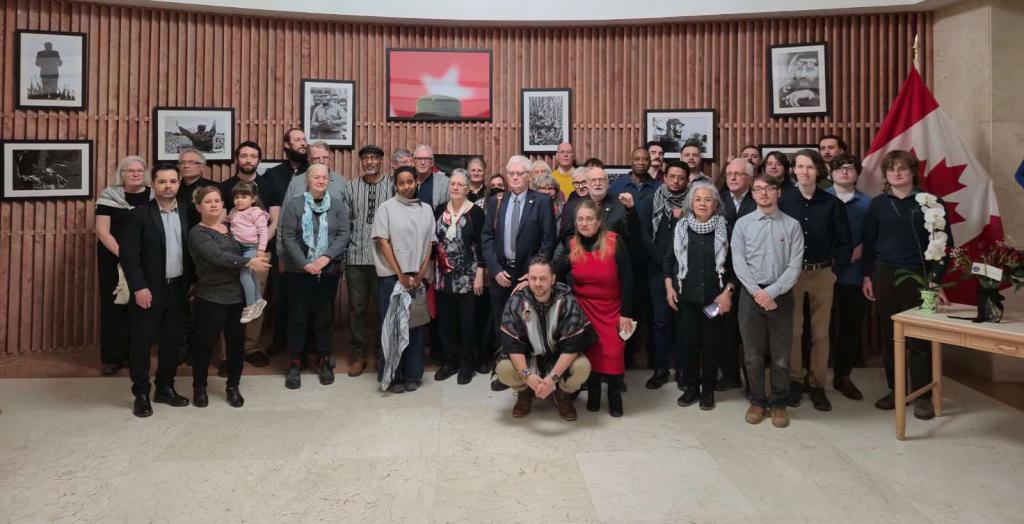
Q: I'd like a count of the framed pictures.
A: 12